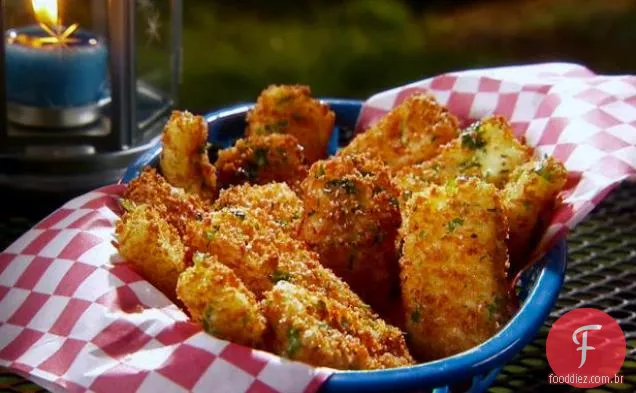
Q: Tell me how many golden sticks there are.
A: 14